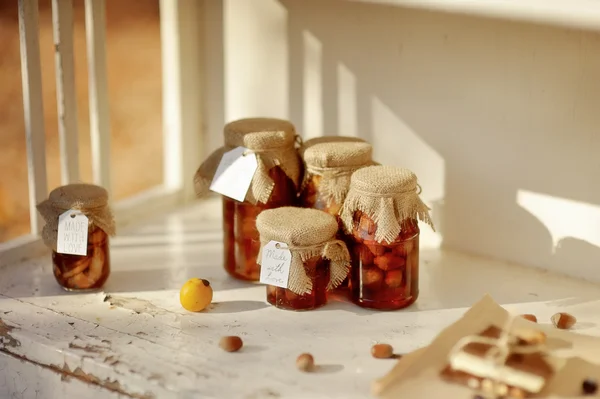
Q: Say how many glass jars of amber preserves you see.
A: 5